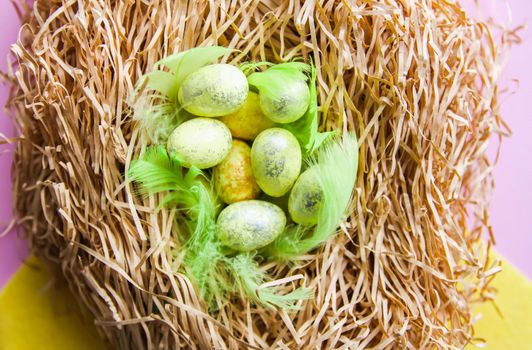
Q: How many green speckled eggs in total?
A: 6